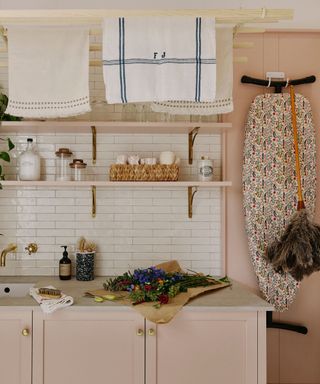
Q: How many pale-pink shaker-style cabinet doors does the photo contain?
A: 3